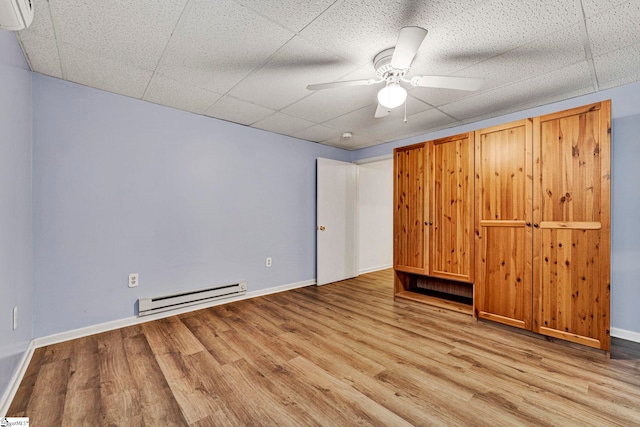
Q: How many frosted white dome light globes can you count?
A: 1